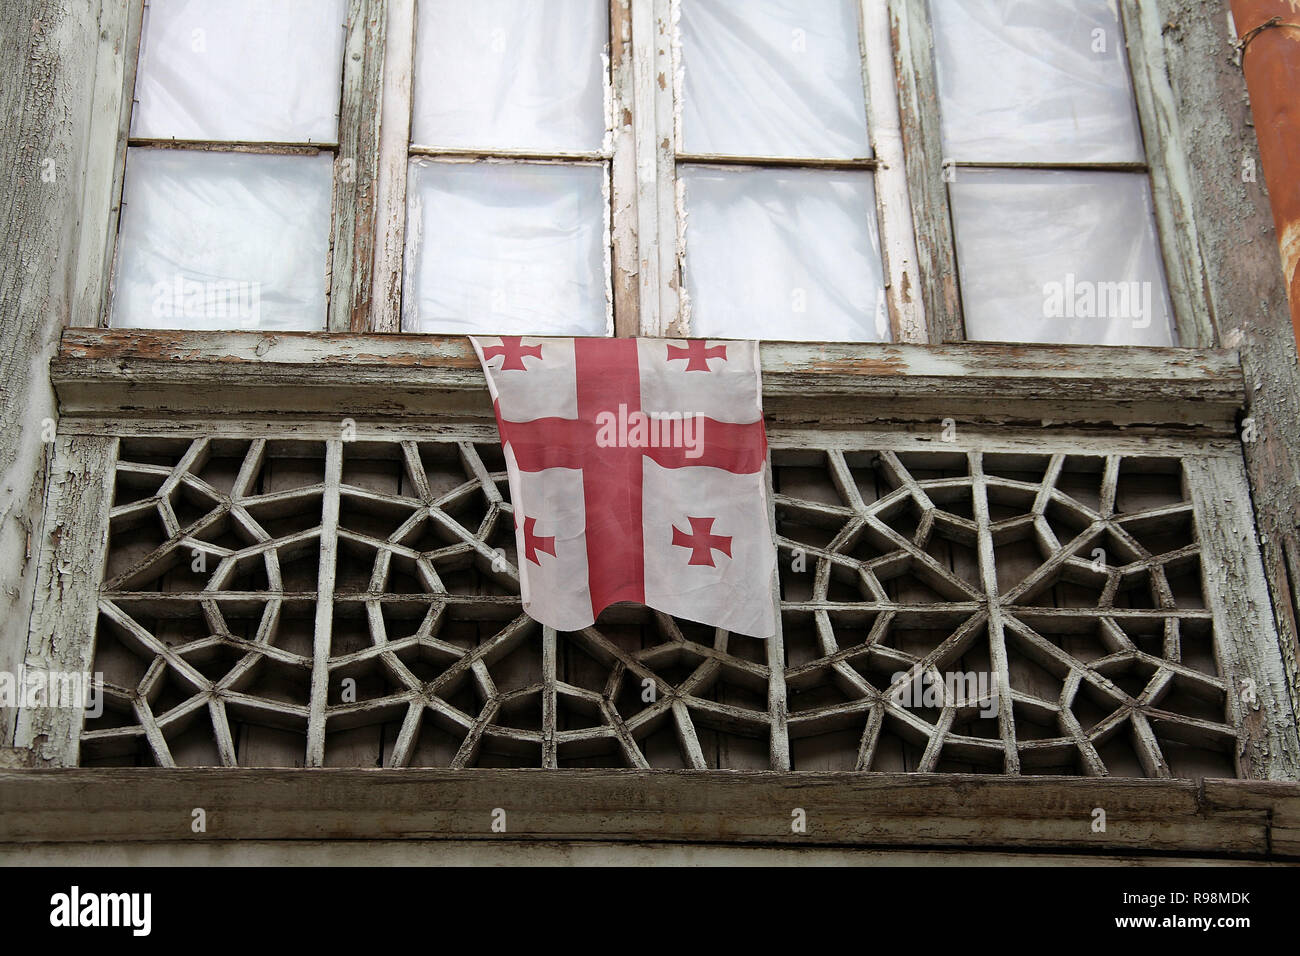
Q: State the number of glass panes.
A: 8